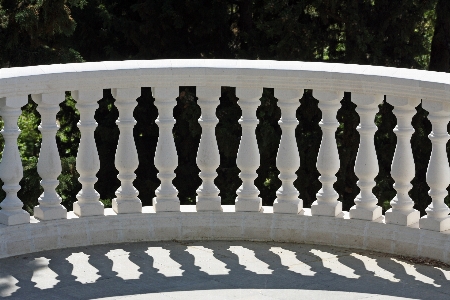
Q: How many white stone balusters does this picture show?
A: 12